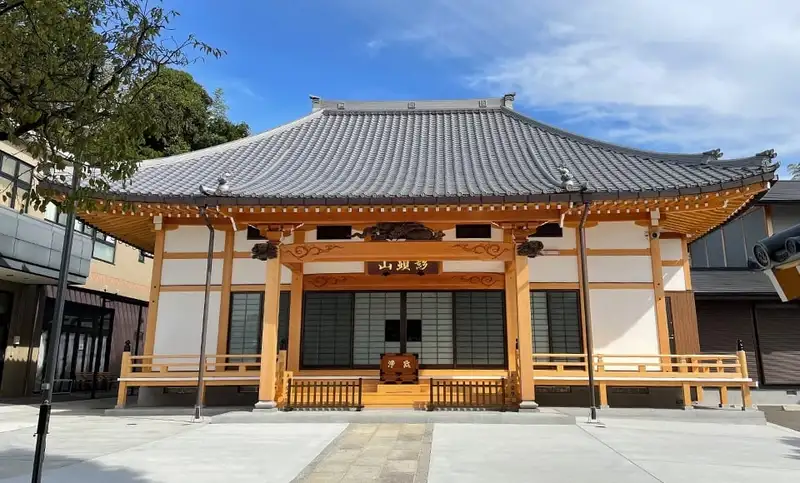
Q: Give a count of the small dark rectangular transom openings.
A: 4